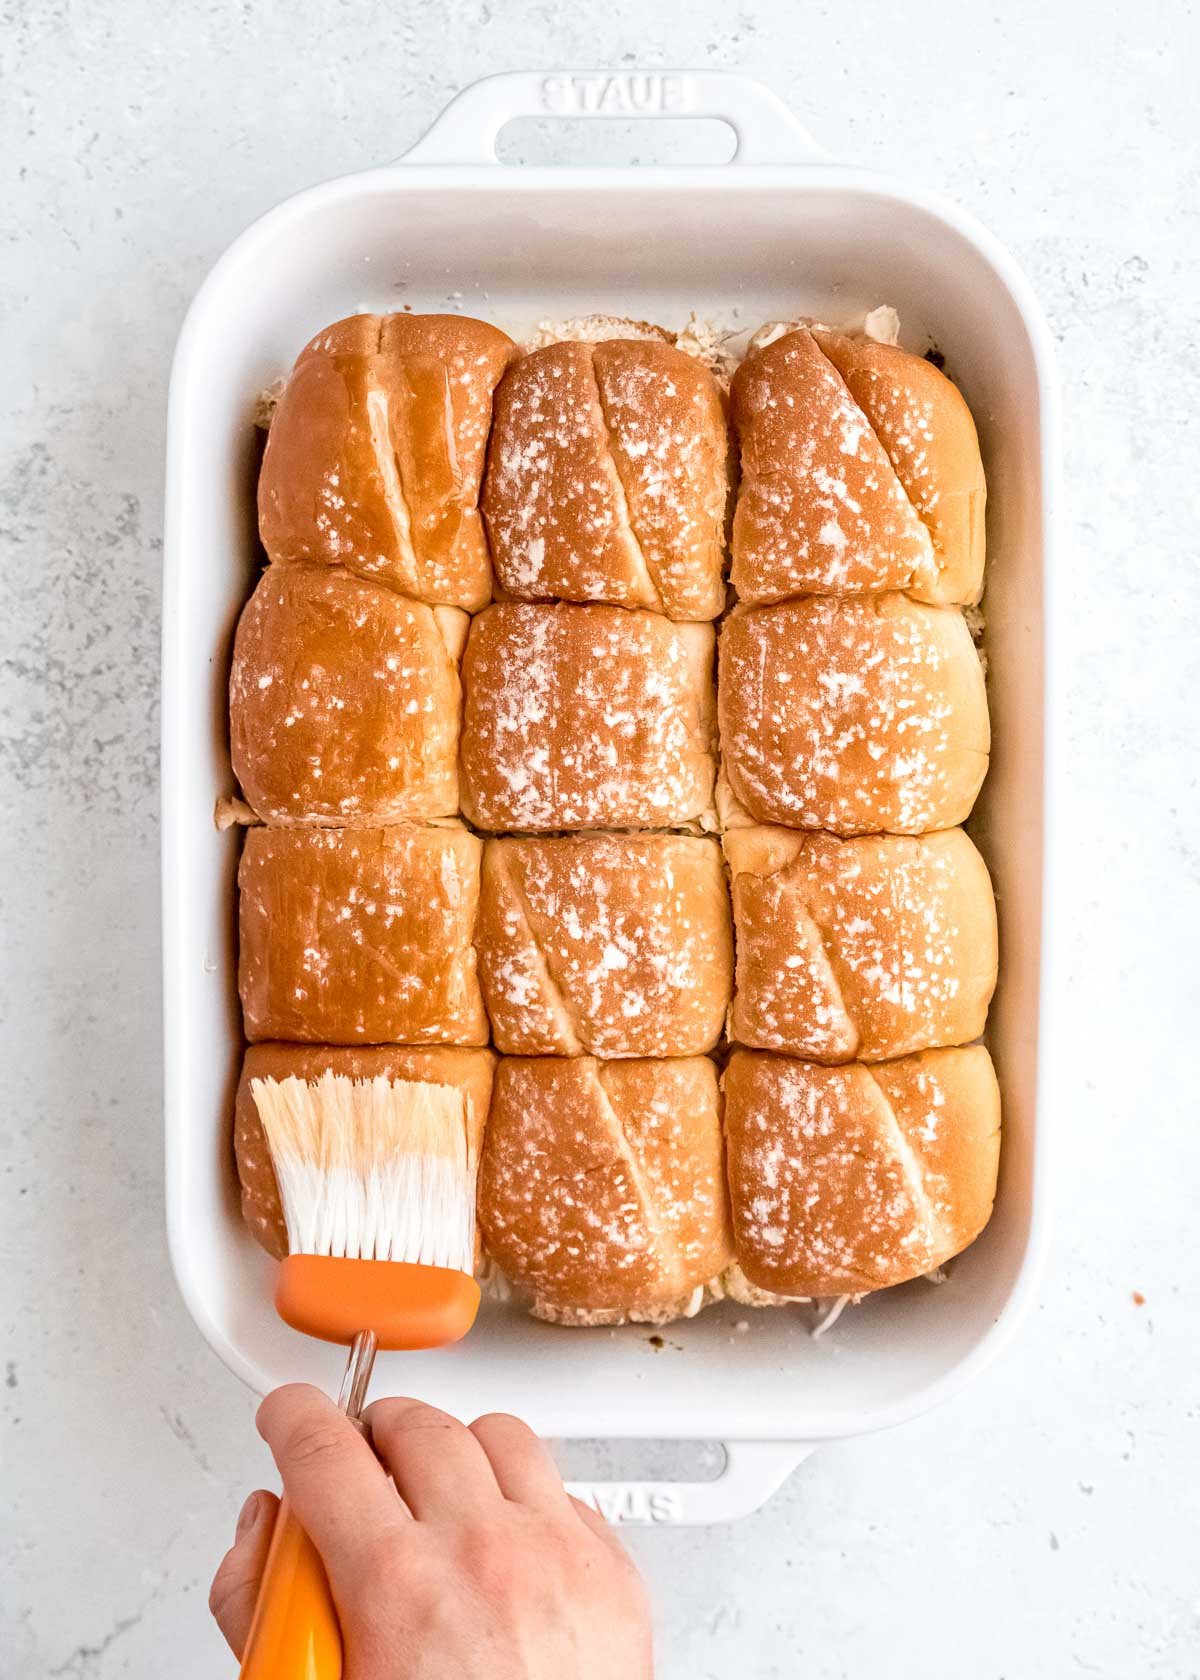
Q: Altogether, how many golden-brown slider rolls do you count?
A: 12